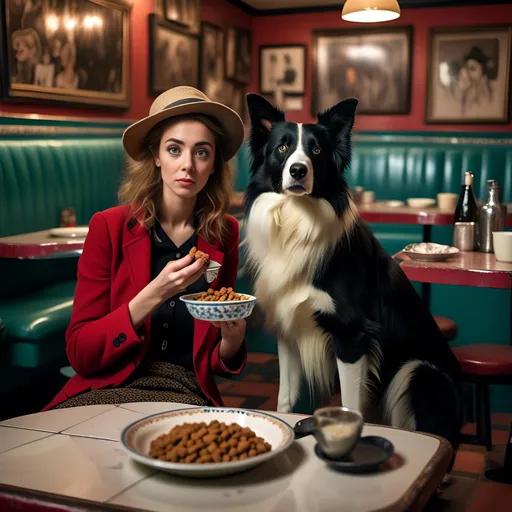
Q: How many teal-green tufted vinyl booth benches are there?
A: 2